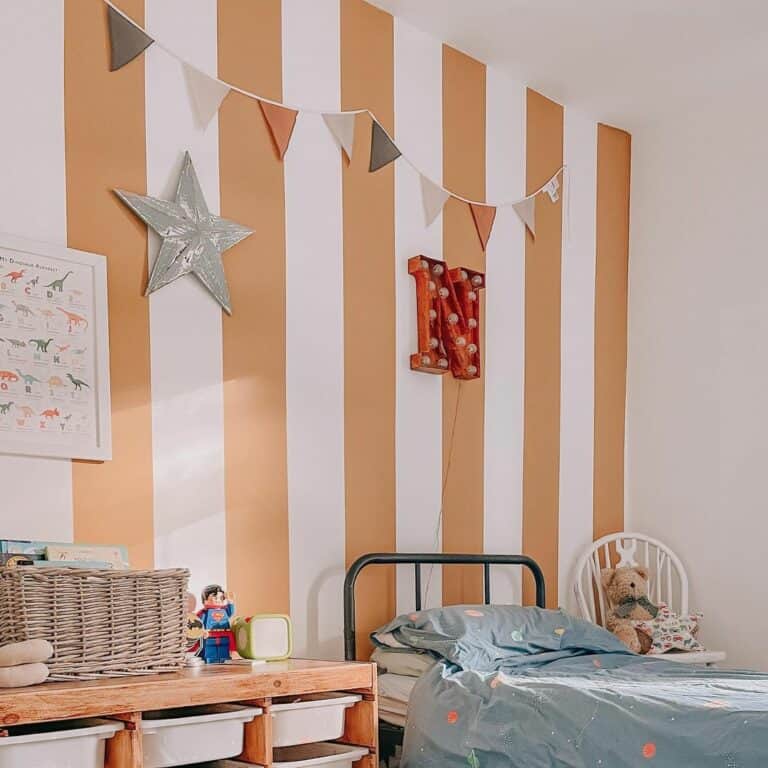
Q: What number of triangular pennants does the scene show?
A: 8